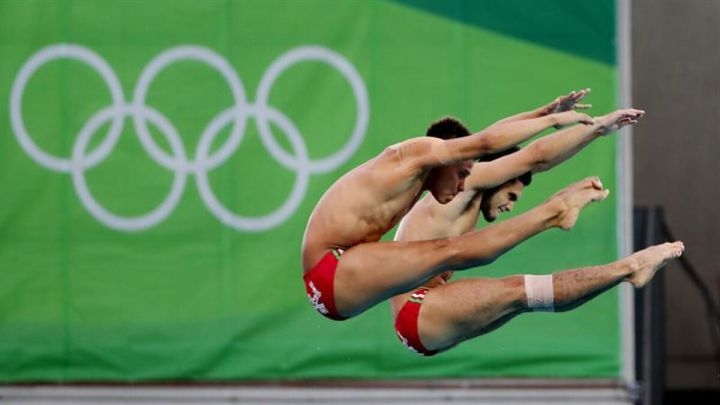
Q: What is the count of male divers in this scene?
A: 2